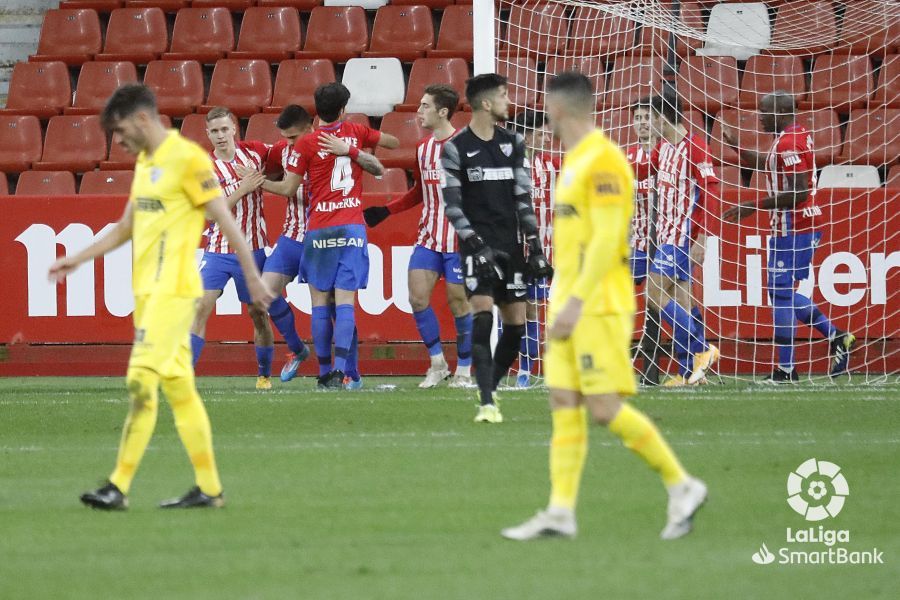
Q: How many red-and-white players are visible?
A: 8